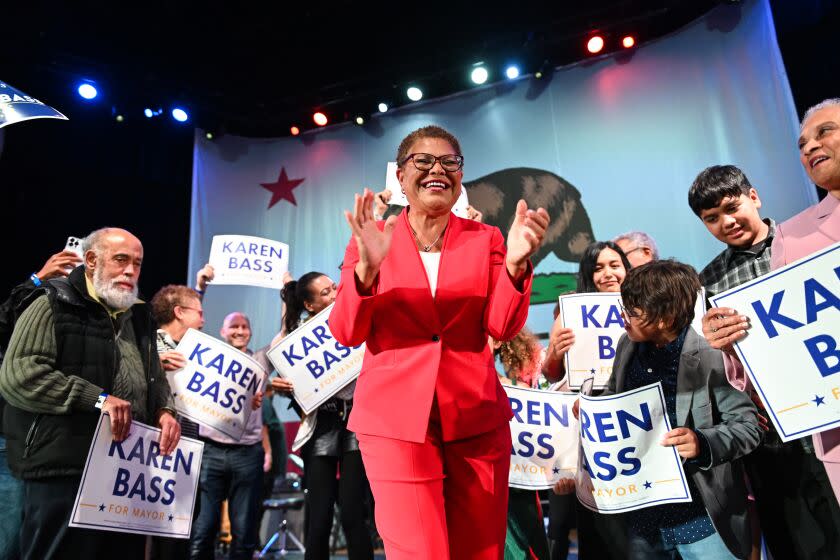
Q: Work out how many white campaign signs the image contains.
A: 9